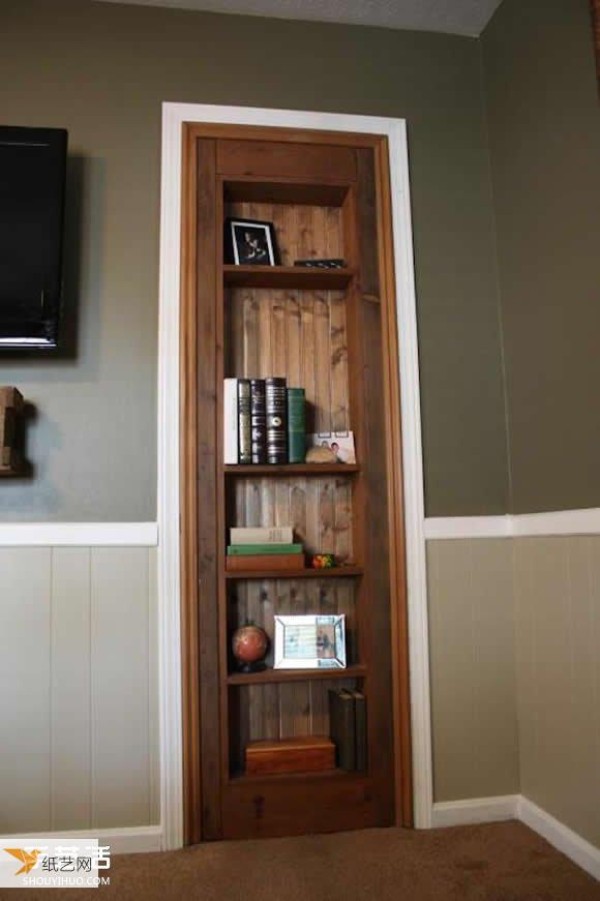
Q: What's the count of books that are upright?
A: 7